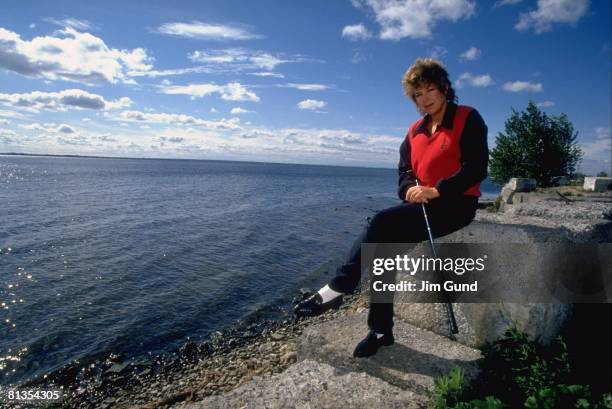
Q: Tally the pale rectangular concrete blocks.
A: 2